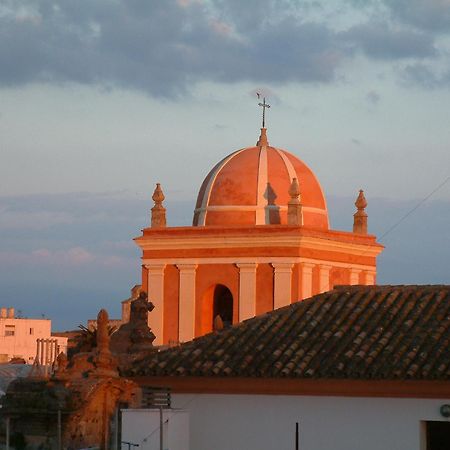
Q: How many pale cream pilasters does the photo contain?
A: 8